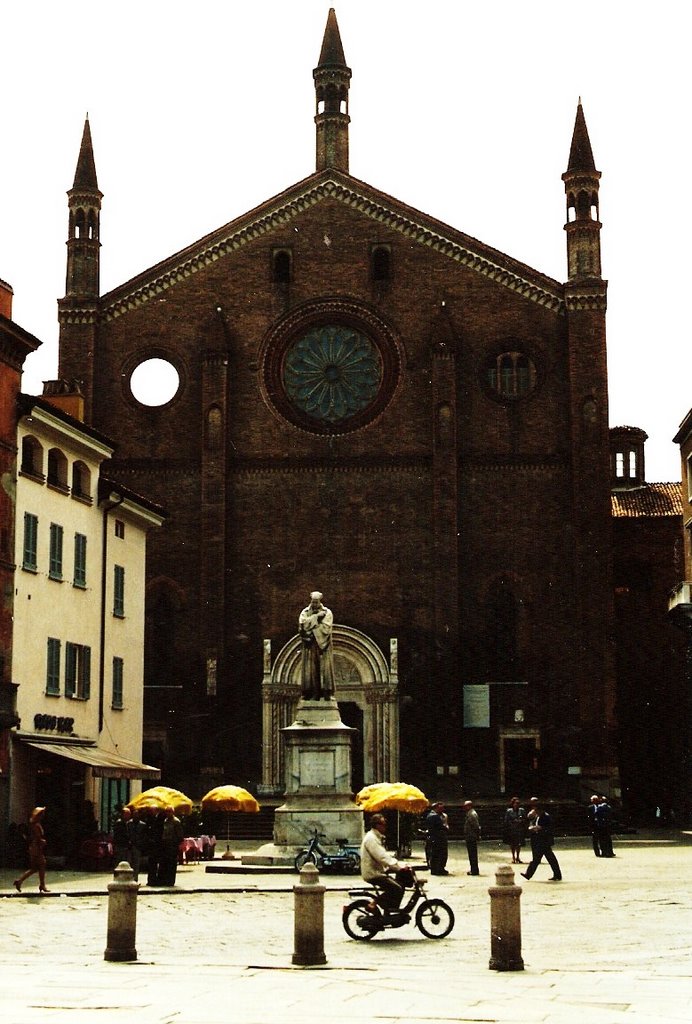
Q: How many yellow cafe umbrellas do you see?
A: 3